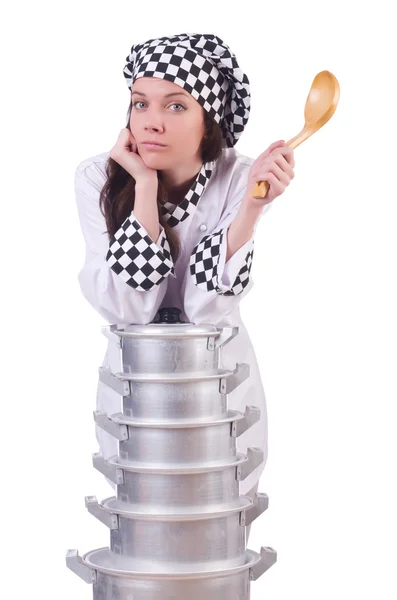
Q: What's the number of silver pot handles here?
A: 12